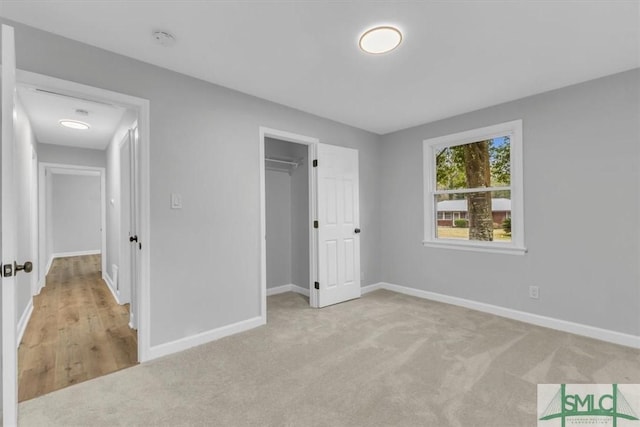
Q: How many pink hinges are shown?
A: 0